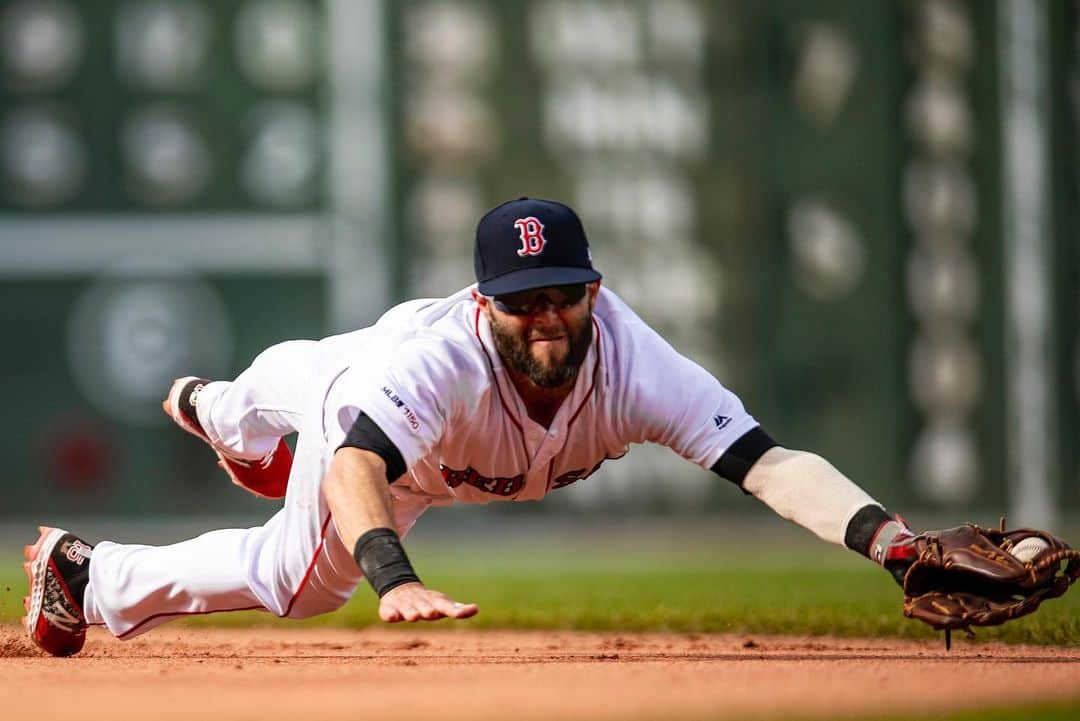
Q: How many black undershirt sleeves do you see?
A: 2